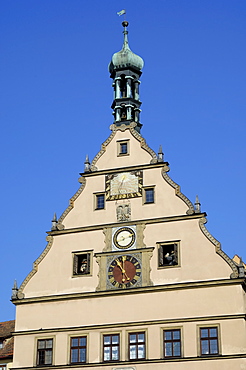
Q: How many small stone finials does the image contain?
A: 6